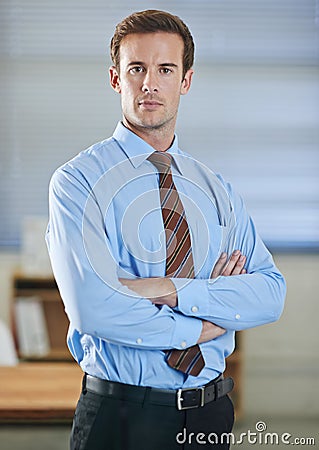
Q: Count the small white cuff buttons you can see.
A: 4